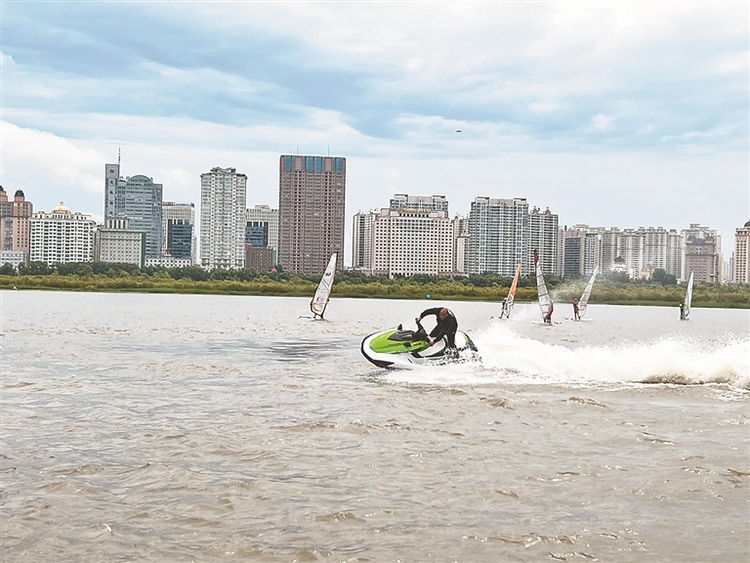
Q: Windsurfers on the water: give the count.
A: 5